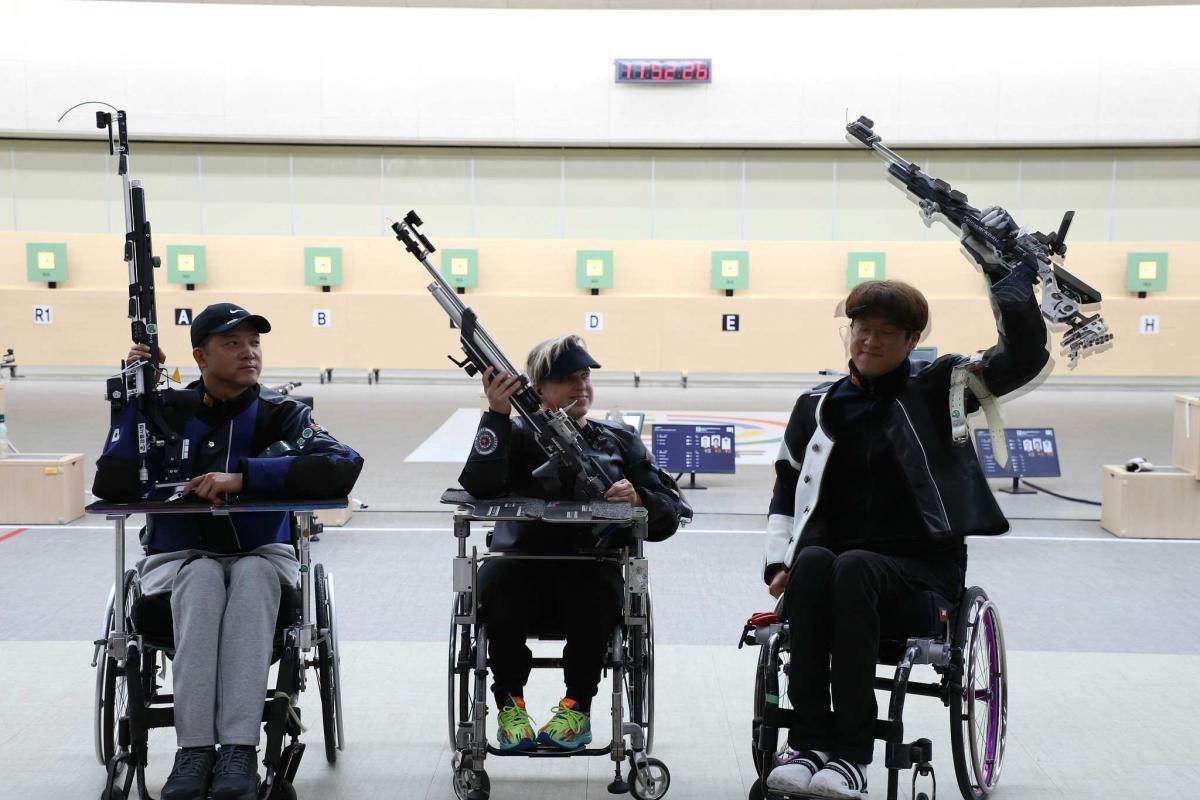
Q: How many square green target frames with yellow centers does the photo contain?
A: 8